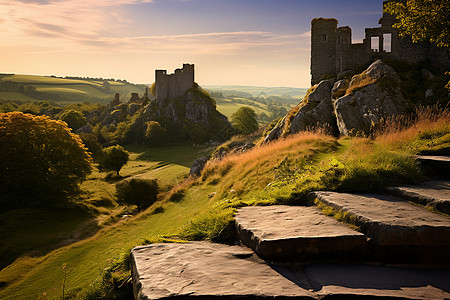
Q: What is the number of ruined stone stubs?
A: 3